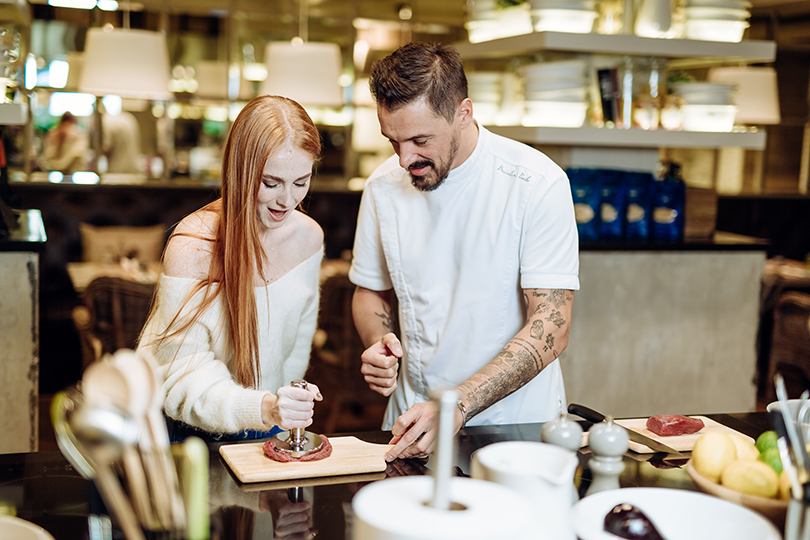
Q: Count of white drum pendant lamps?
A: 3